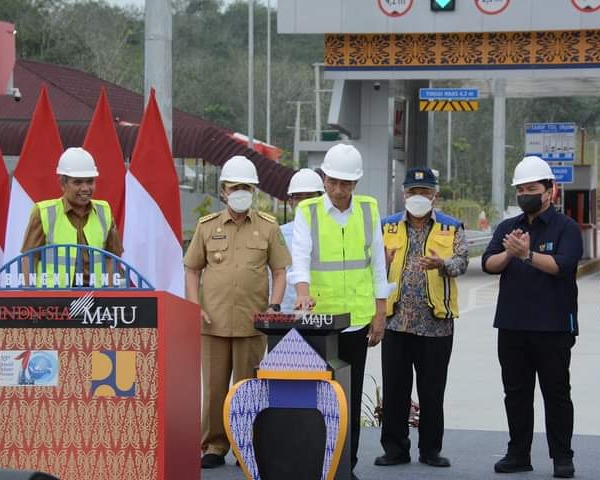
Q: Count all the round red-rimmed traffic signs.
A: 3